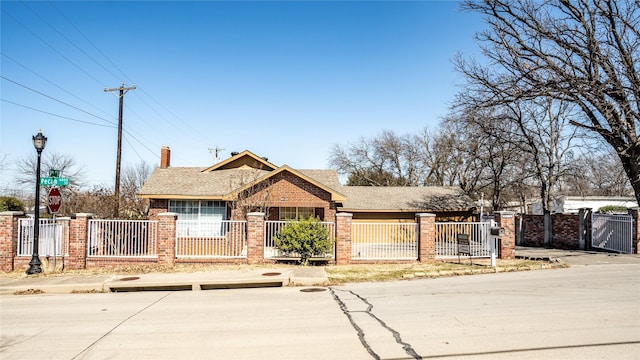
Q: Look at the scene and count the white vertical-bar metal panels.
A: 7